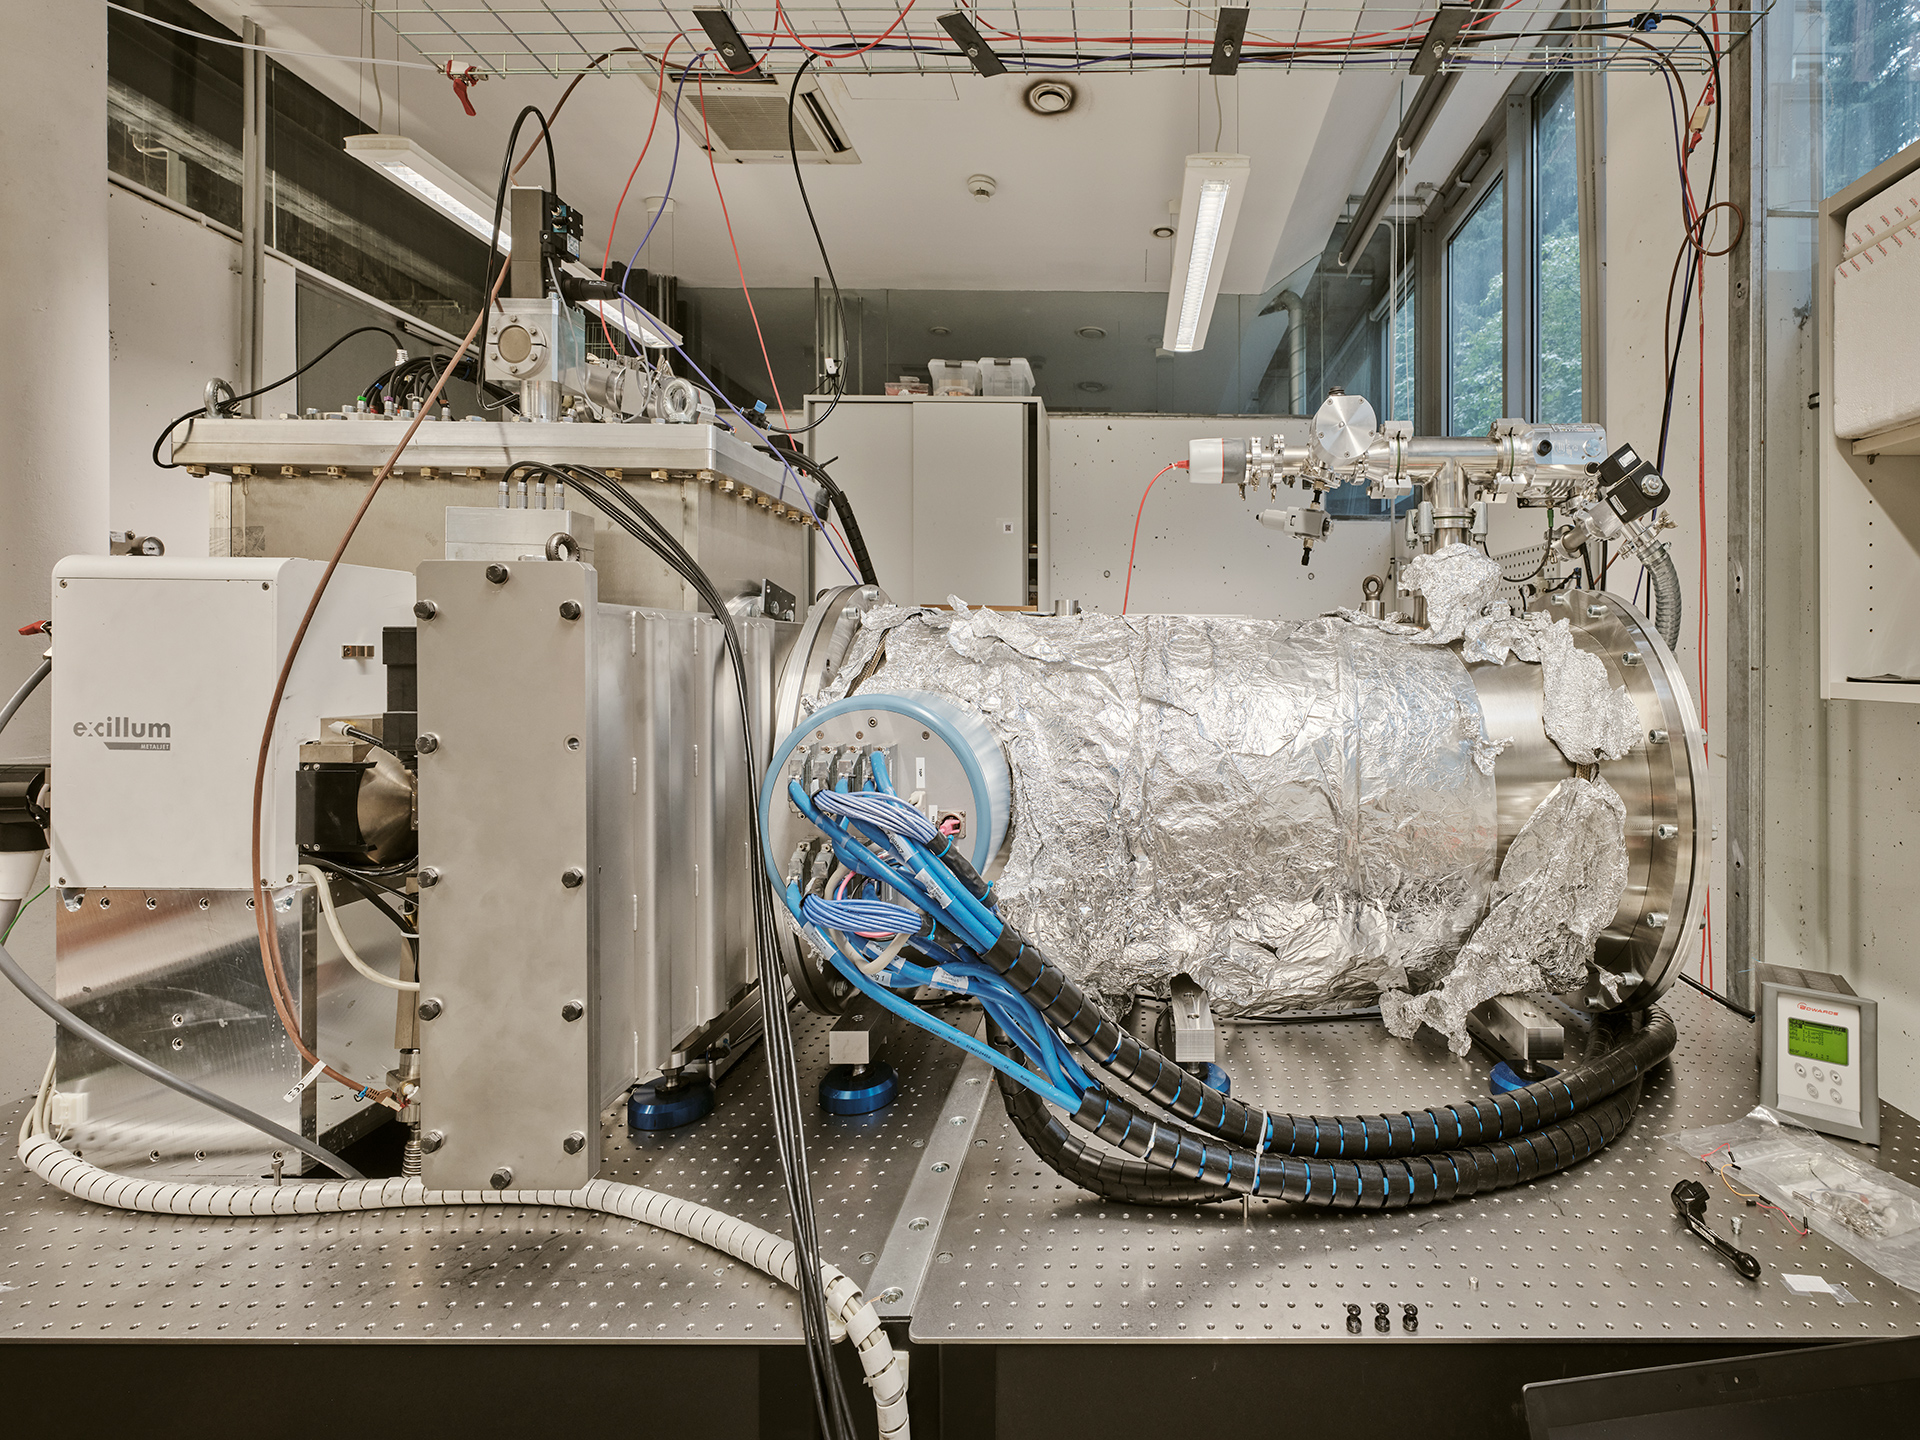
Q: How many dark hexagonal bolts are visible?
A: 11